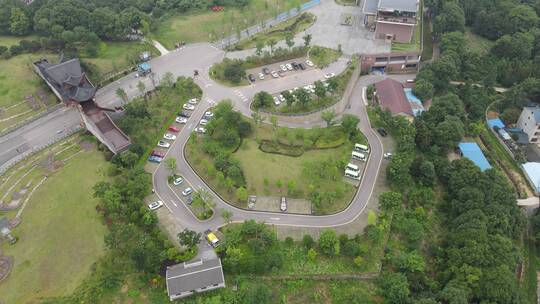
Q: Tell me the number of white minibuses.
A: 4